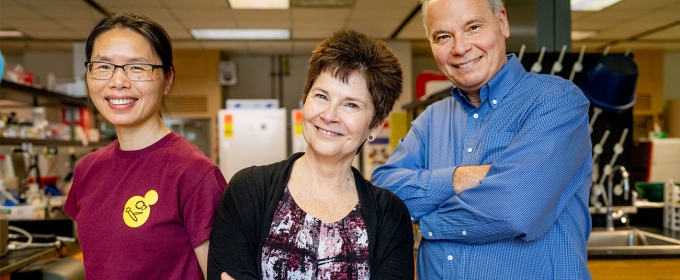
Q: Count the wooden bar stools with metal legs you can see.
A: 0